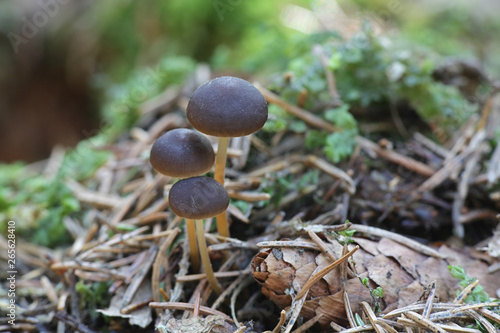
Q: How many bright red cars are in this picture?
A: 0